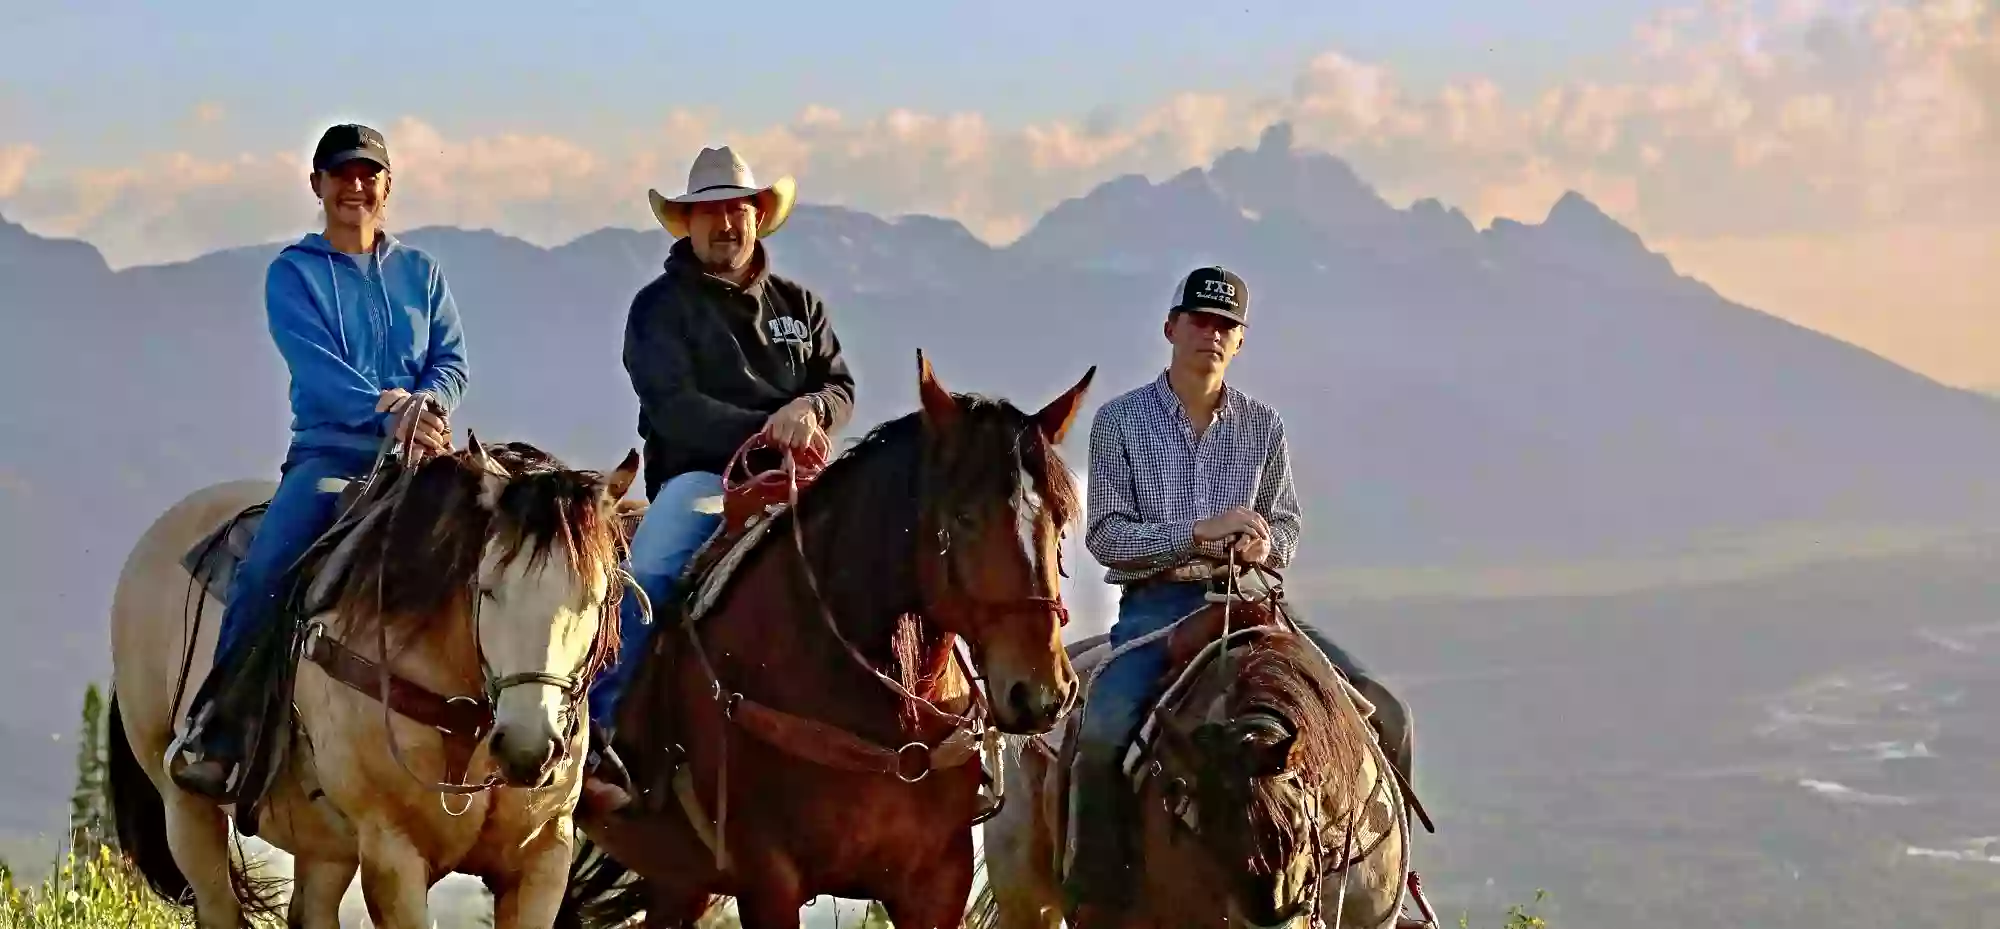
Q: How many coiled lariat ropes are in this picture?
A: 1